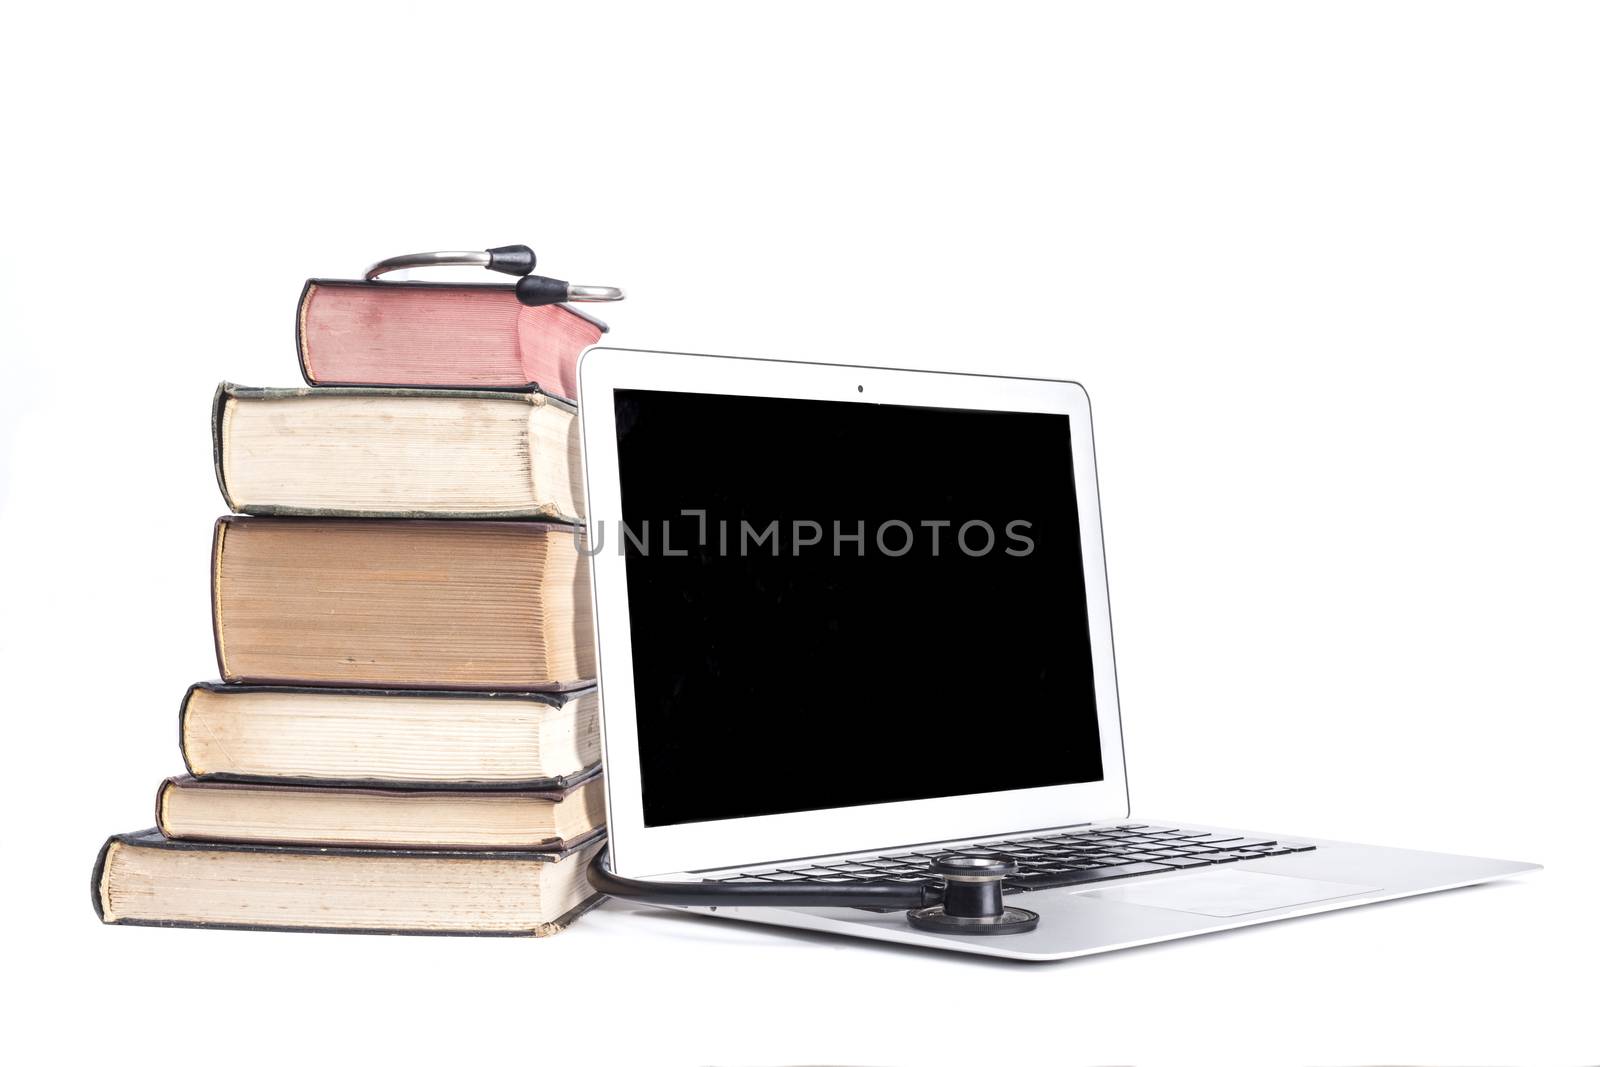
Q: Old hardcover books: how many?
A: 6